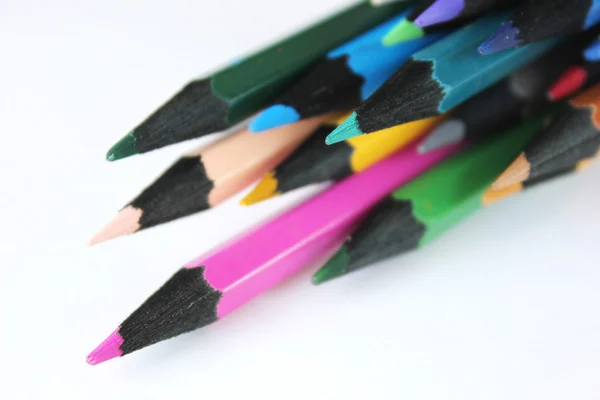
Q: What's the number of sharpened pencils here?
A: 15